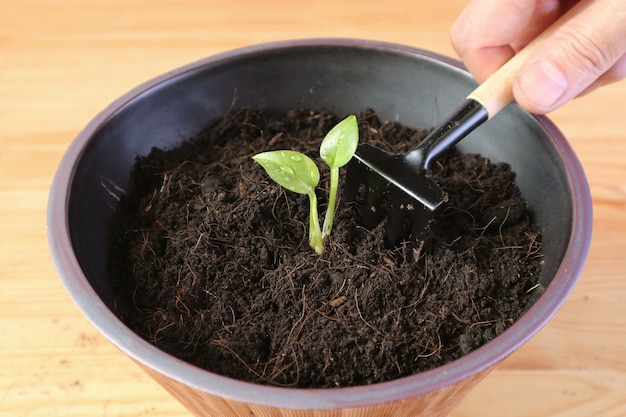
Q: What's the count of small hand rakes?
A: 1